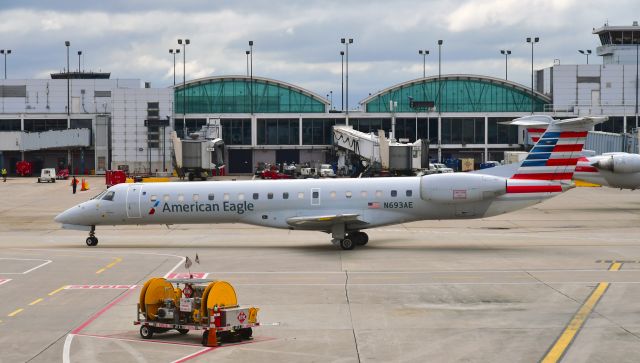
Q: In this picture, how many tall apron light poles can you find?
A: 14